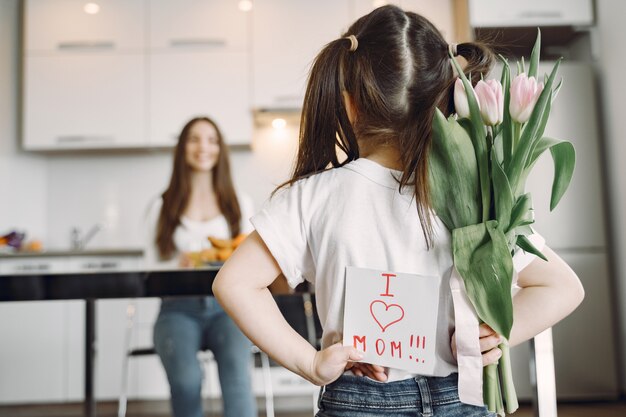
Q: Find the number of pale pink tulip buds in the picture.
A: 3